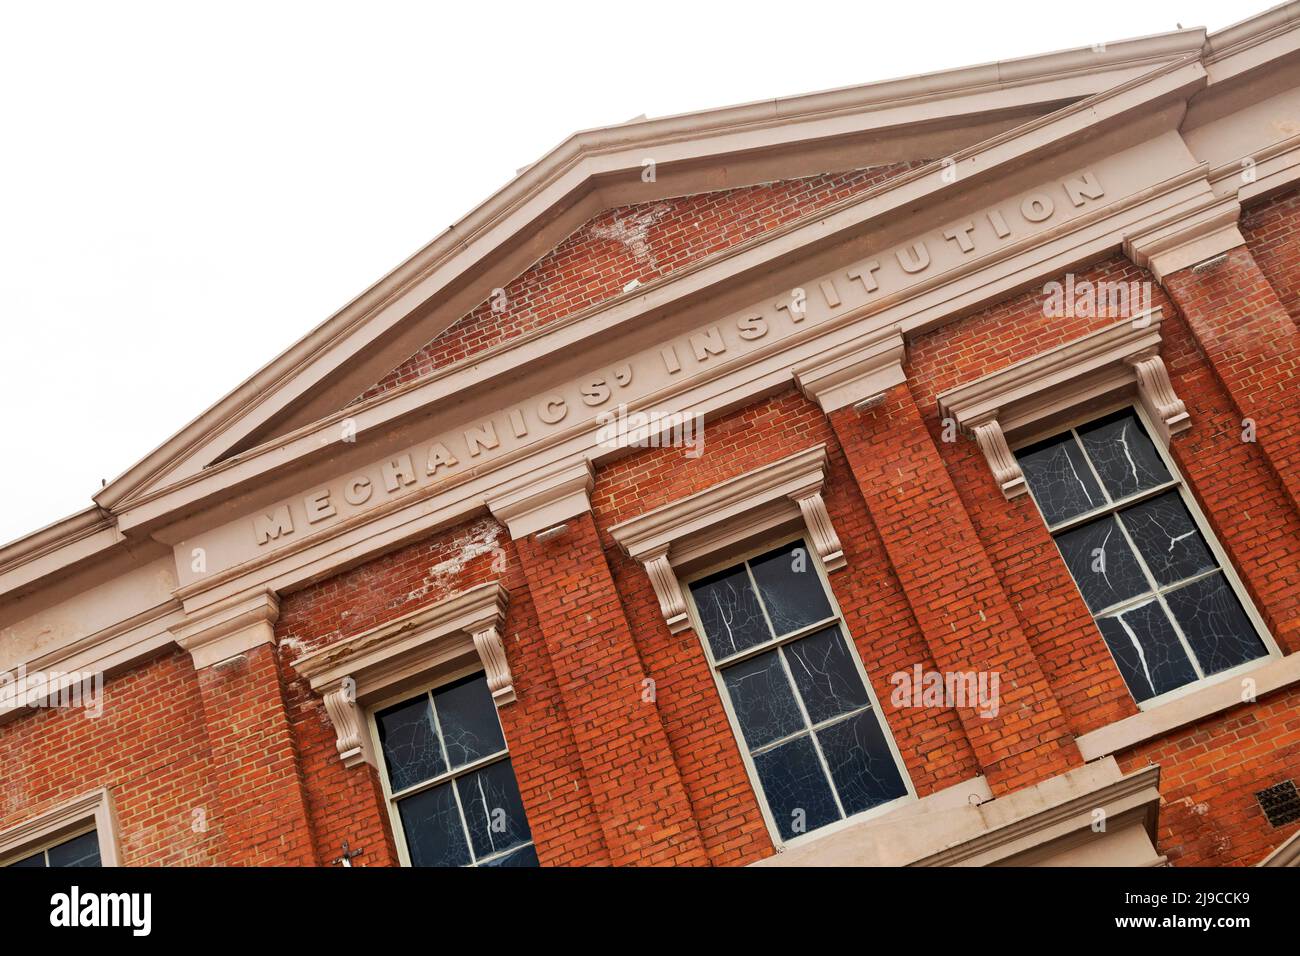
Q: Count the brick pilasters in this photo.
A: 4